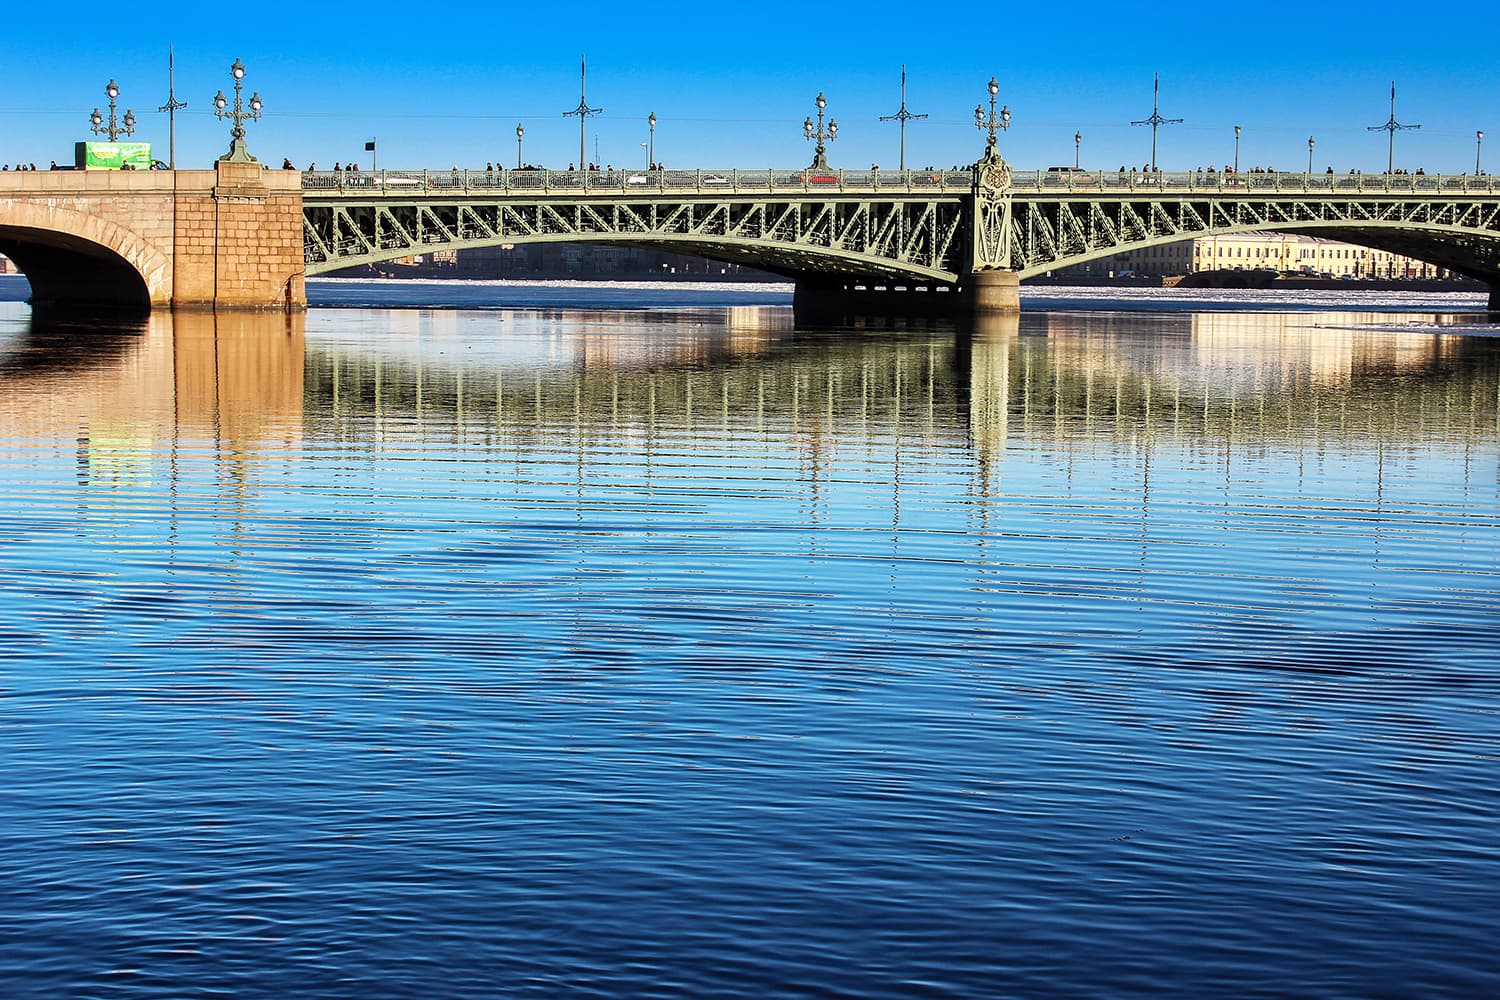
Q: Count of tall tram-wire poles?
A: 5